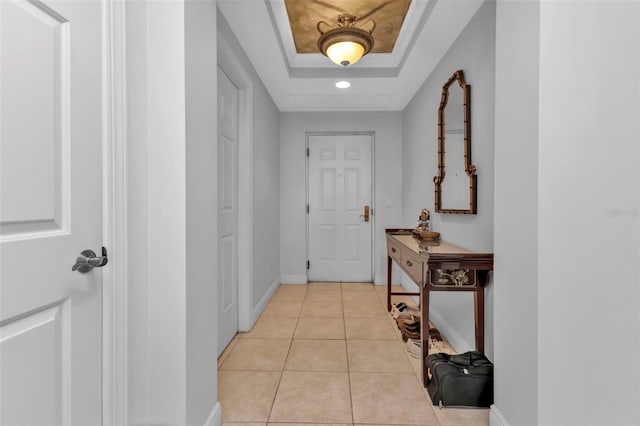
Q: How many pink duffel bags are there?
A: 0